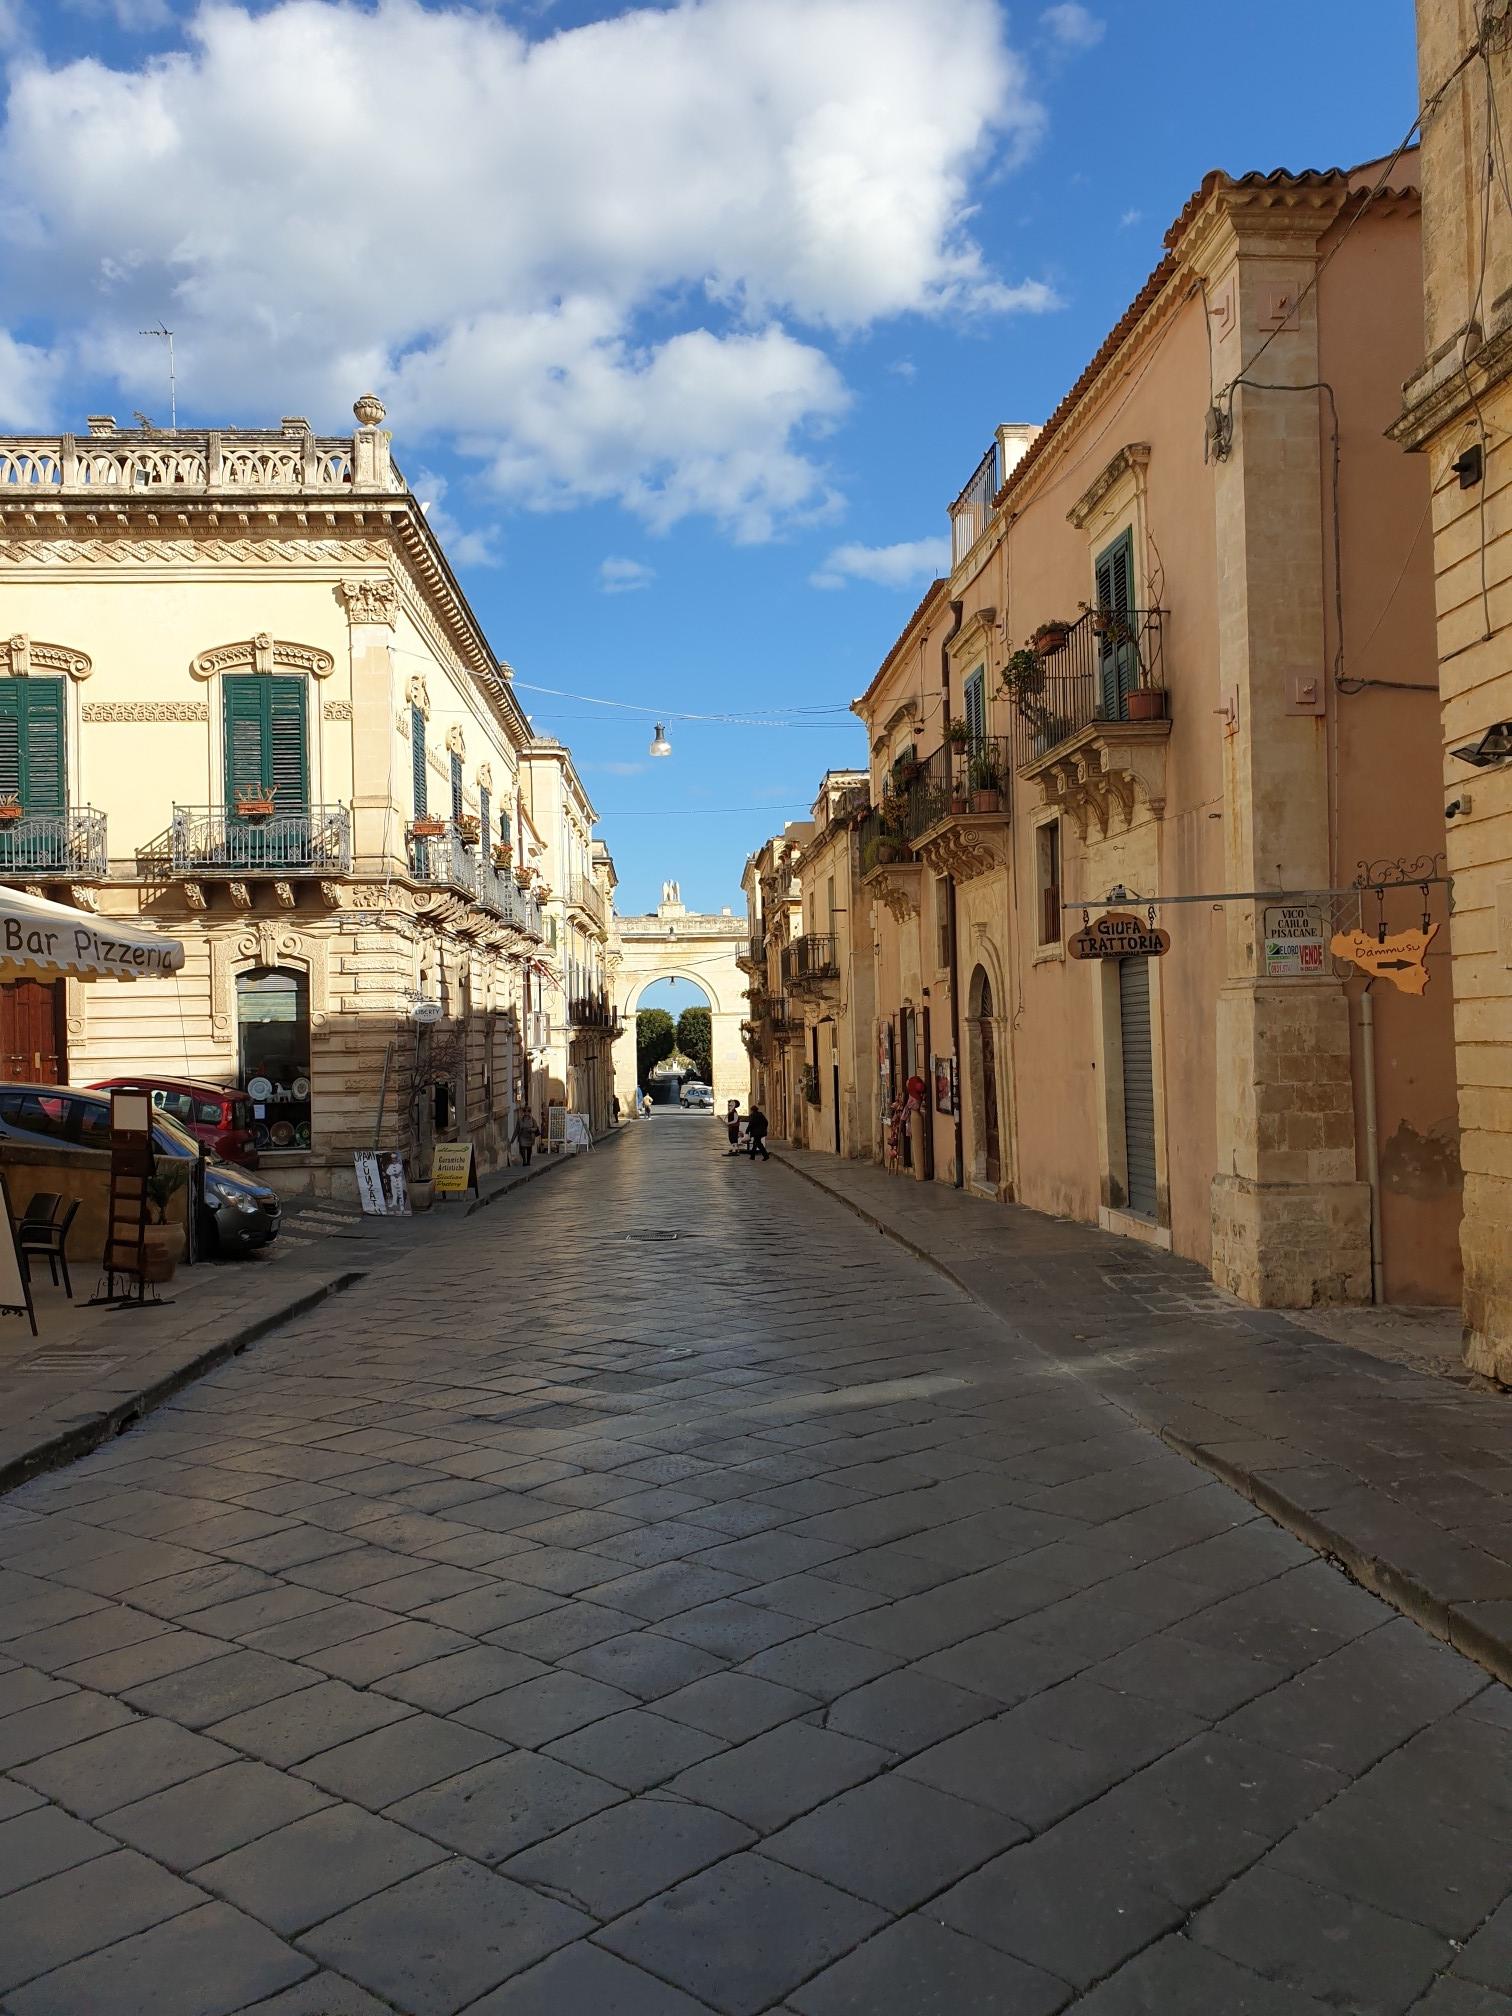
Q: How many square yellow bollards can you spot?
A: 0